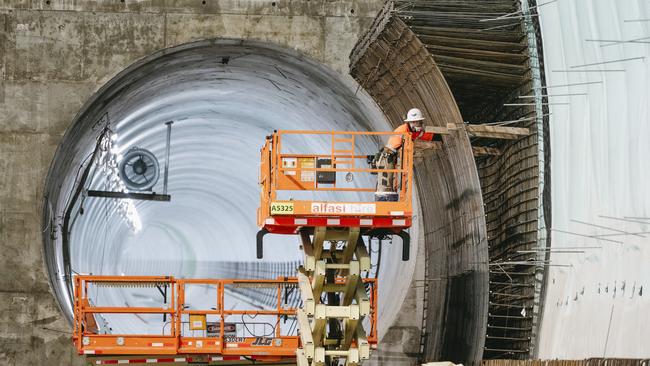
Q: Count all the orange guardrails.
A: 2